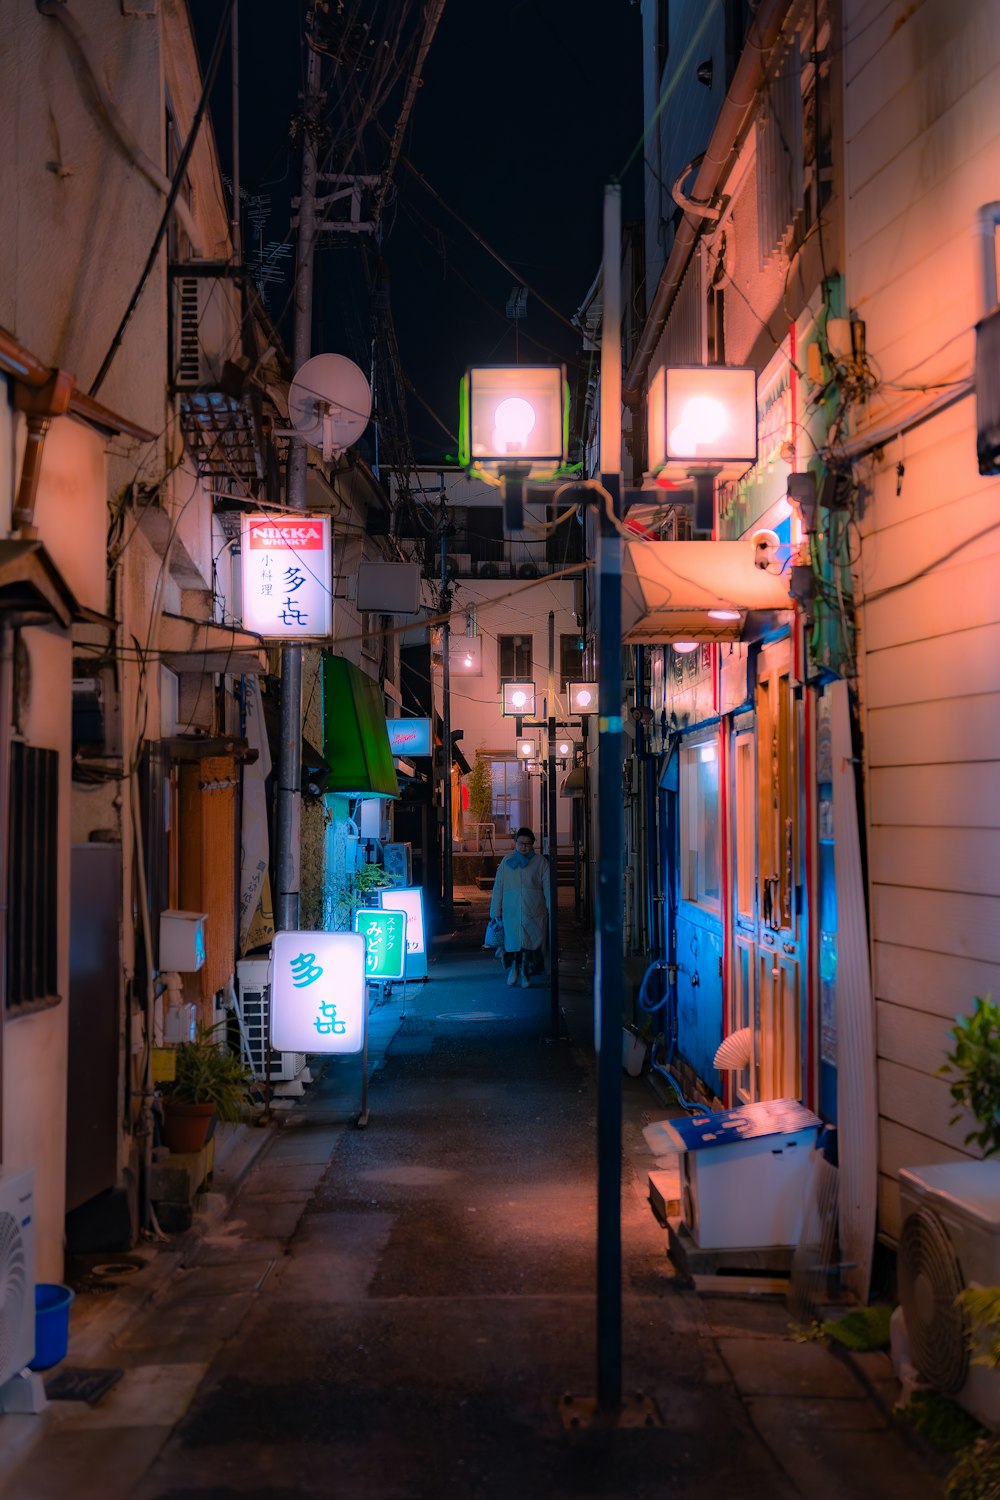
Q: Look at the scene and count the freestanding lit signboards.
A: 3